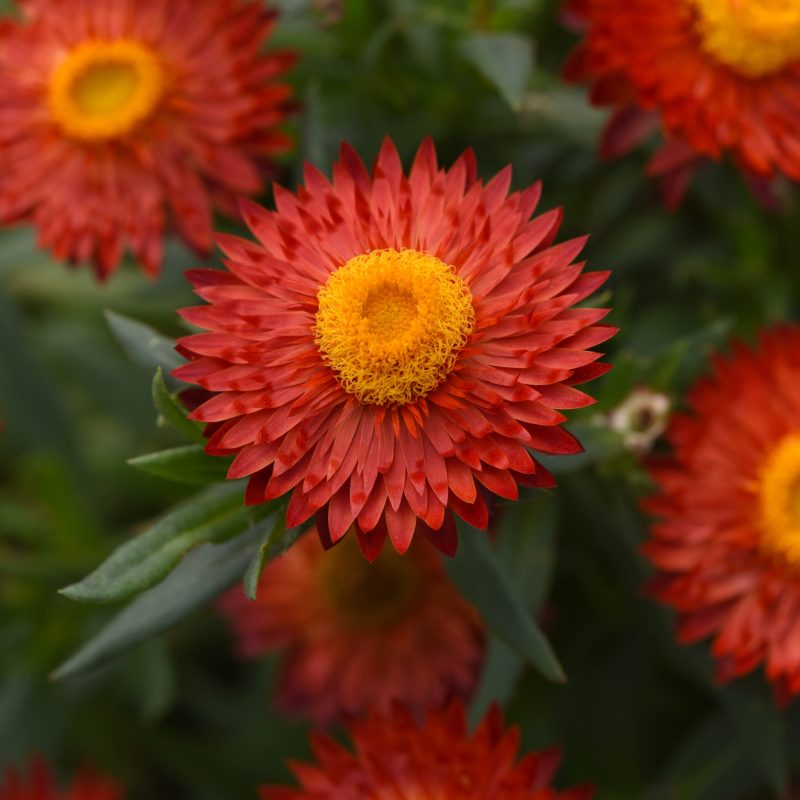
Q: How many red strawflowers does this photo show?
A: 7